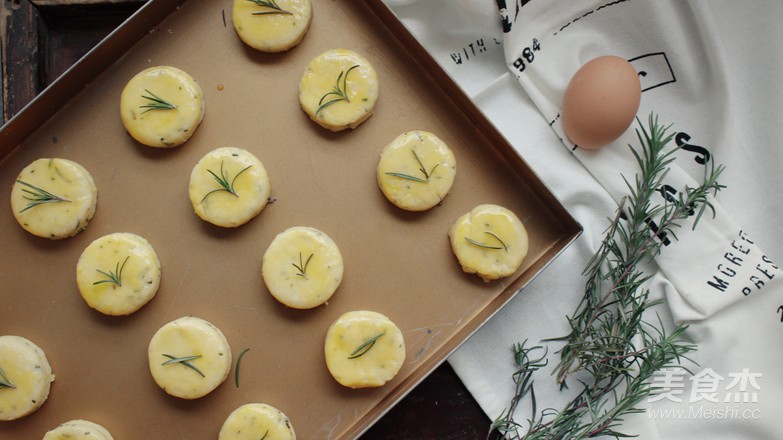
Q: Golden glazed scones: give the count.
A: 14